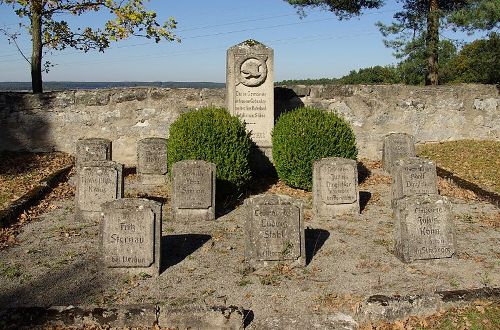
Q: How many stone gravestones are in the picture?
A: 11